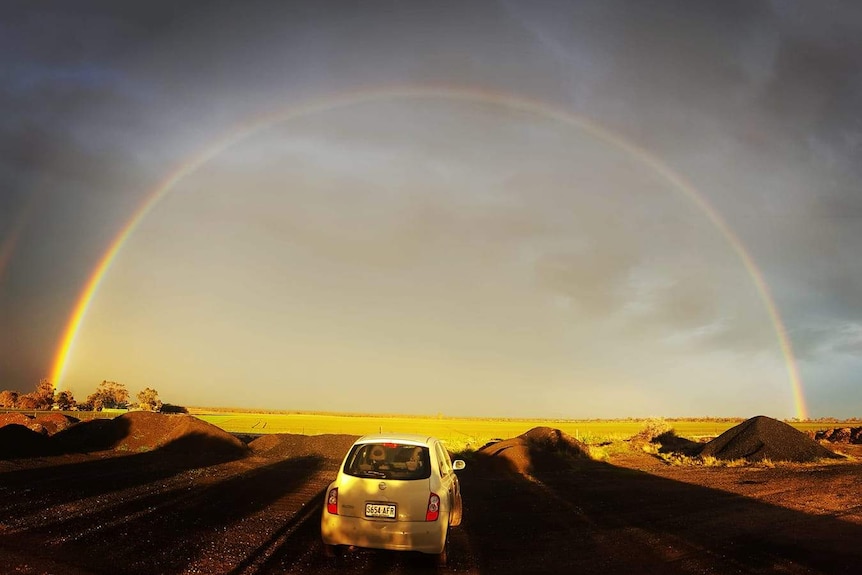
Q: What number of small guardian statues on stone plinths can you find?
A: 0